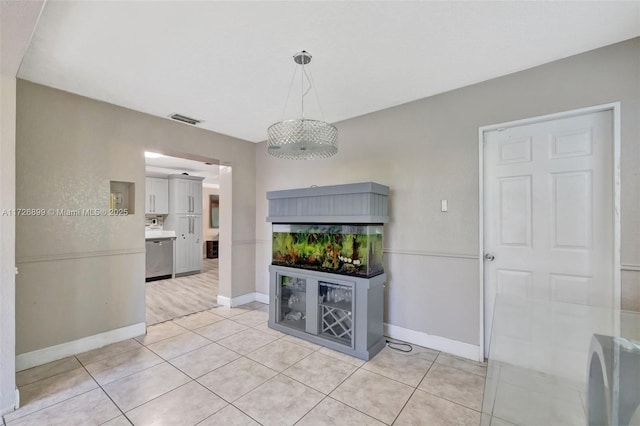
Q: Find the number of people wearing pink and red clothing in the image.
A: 0